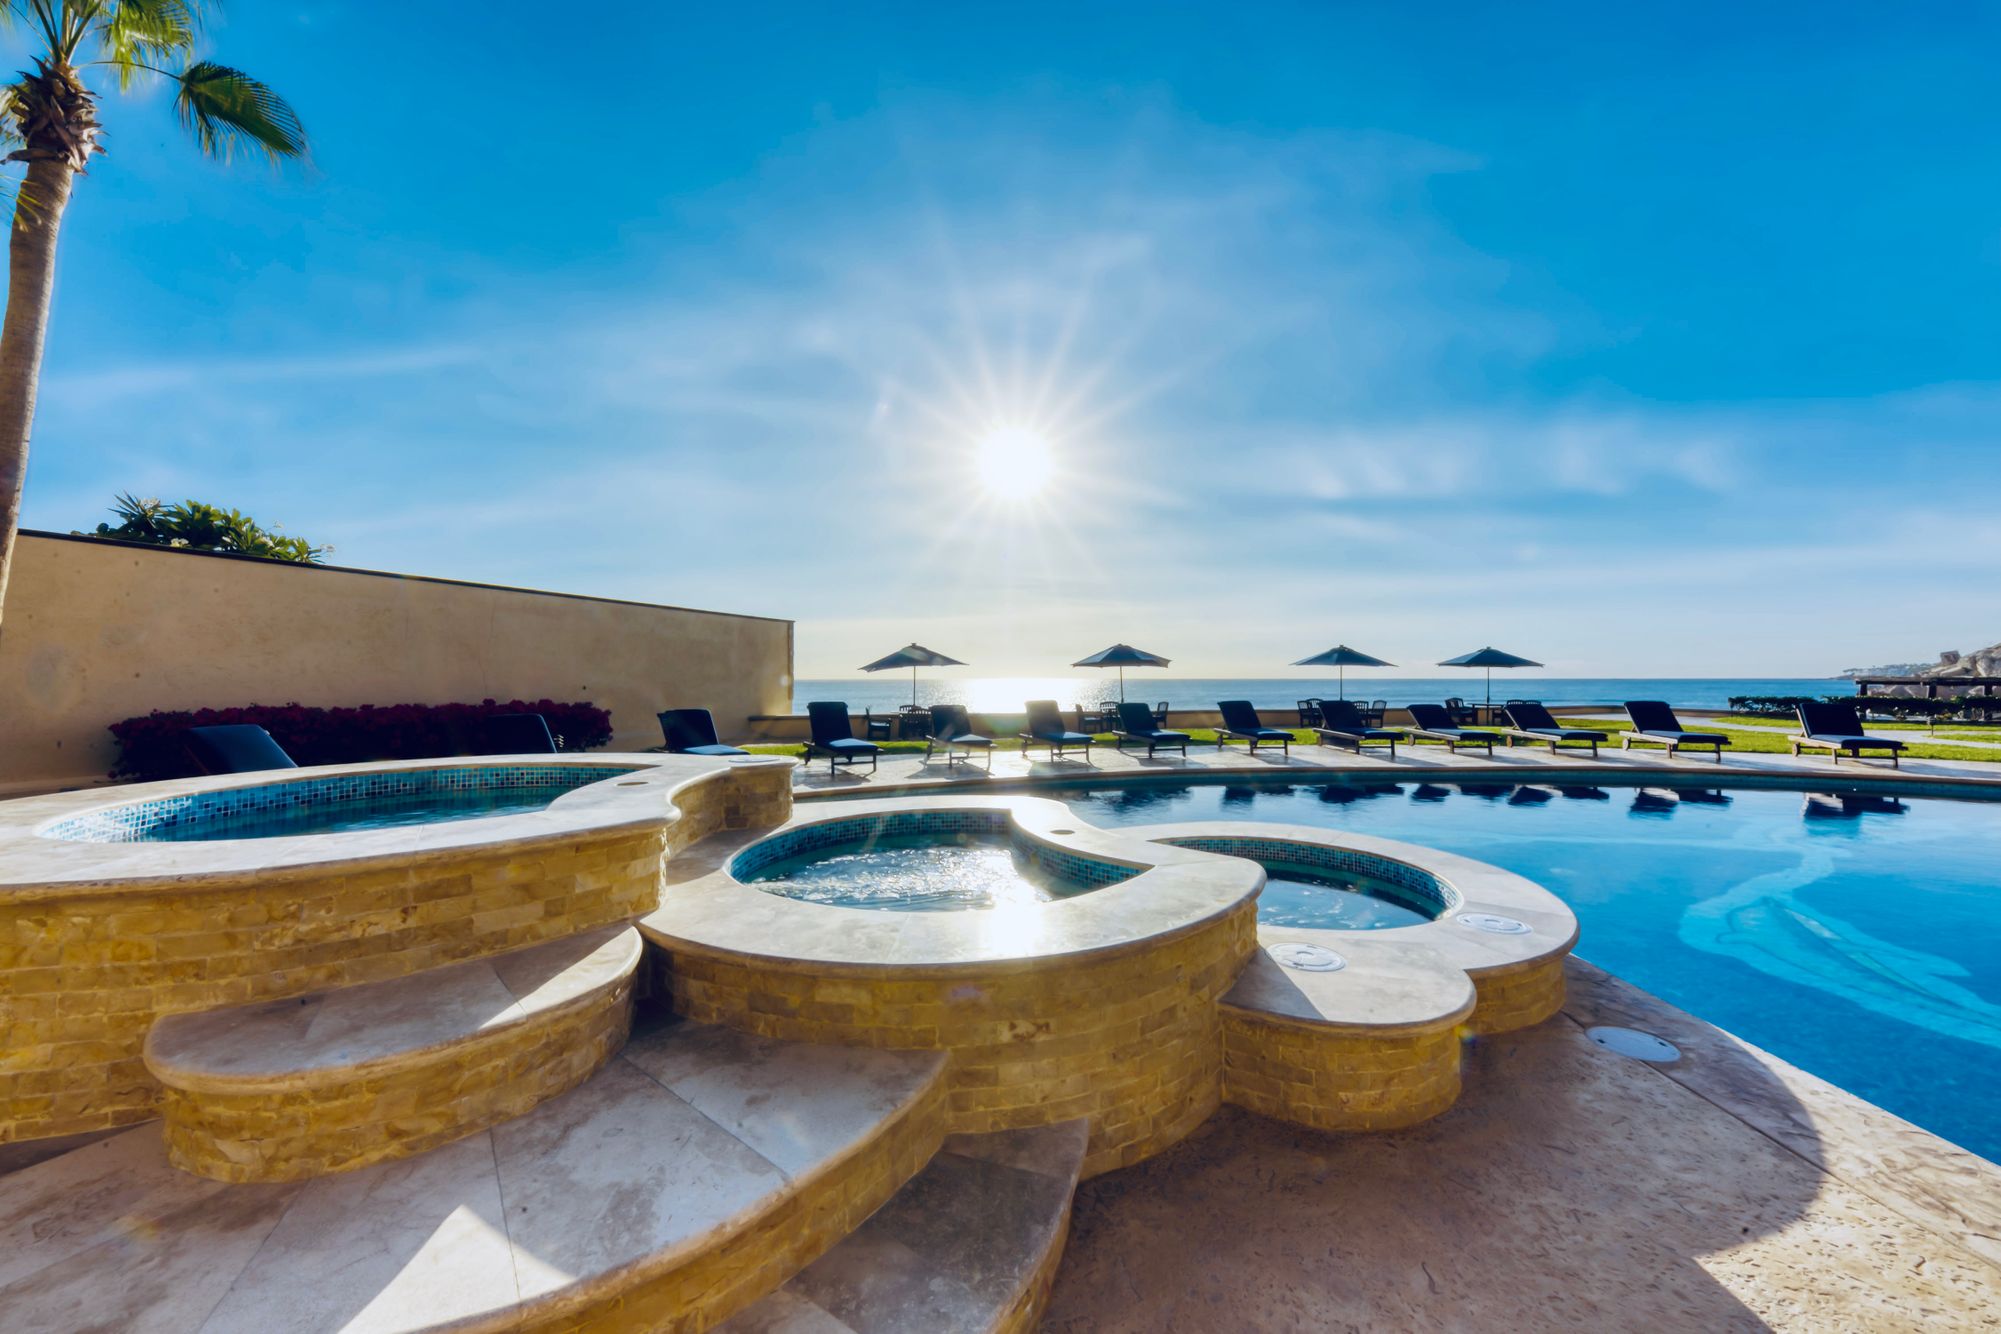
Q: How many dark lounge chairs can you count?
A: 13